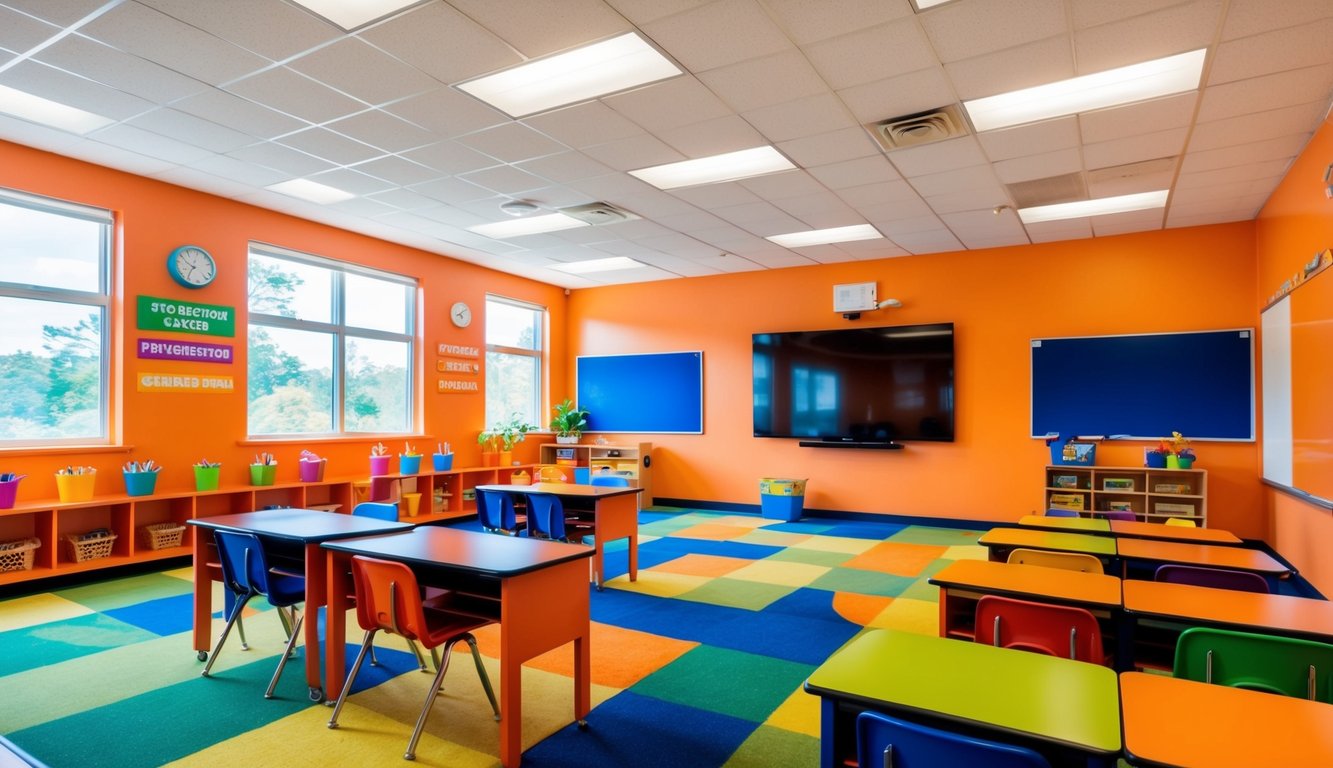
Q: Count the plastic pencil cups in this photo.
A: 9